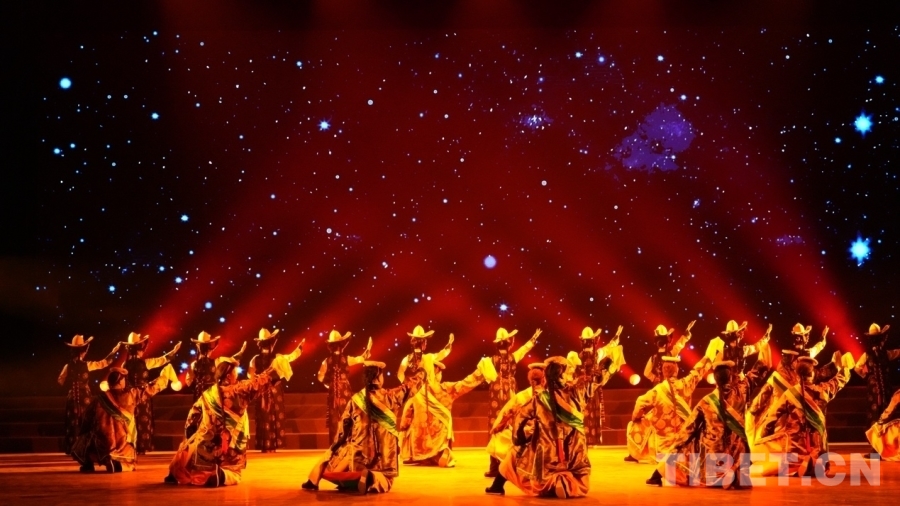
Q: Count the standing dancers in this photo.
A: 12